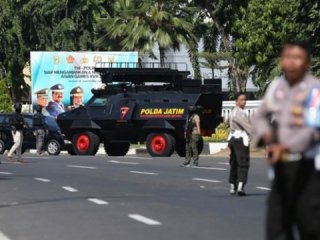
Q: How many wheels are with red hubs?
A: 2